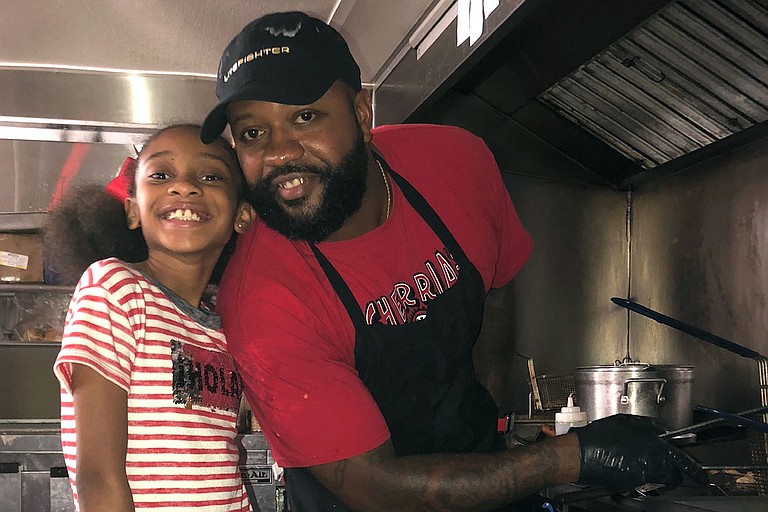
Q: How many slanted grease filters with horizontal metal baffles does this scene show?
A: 2